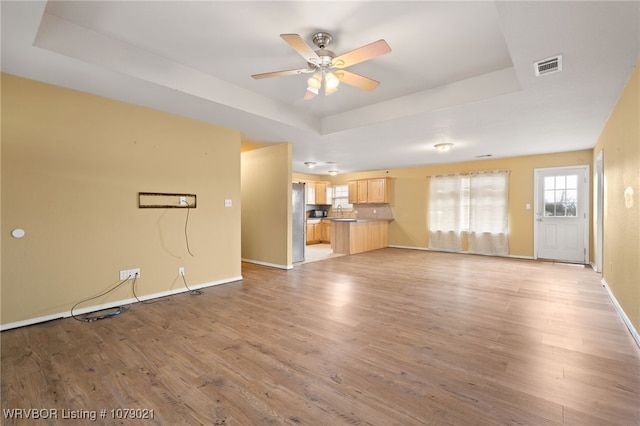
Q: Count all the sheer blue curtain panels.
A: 0